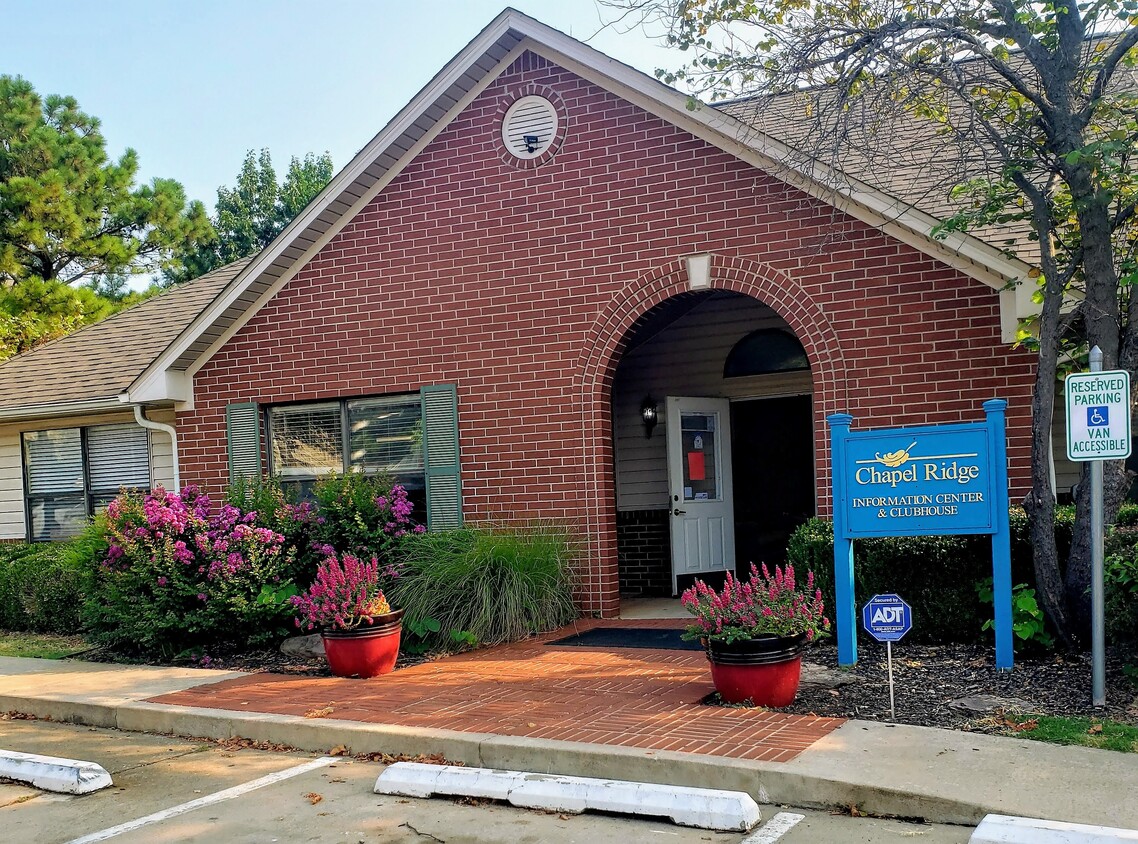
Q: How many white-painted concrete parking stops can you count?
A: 3